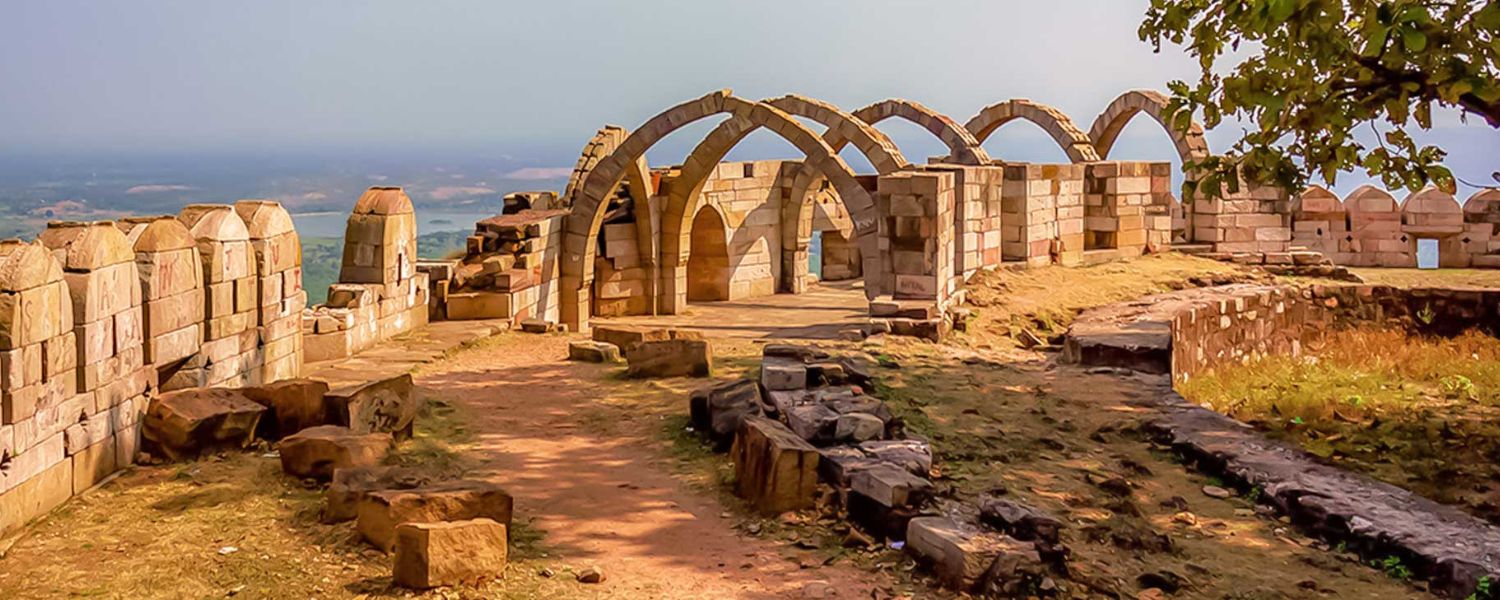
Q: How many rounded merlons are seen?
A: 10